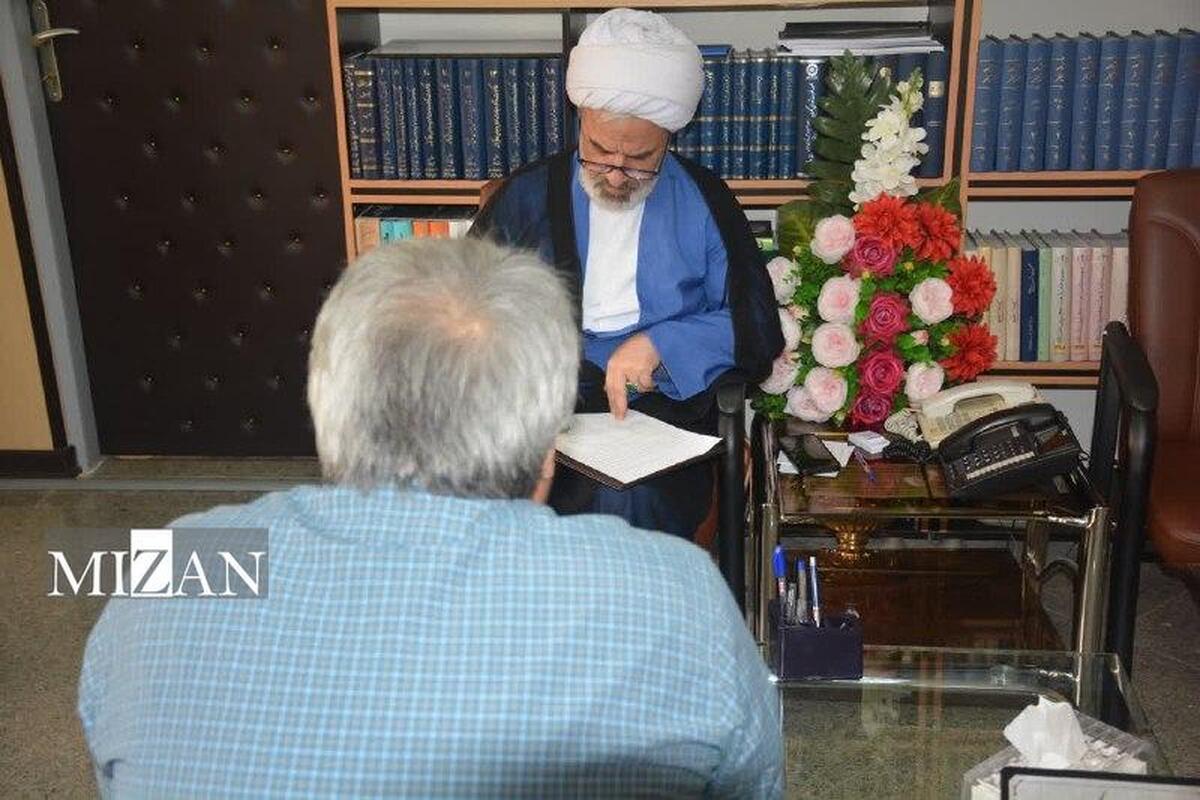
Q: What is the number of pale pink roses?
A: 10